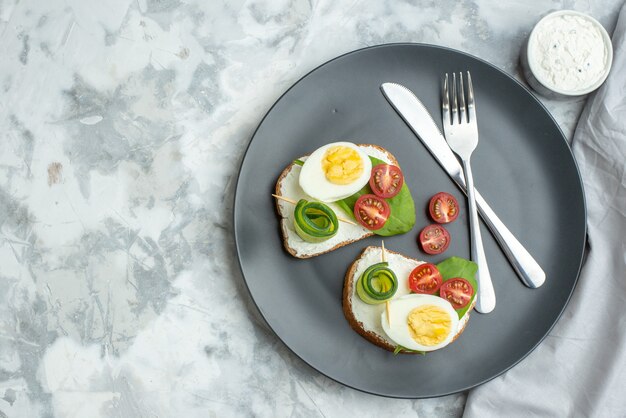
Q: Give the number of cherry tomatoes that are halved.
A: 6